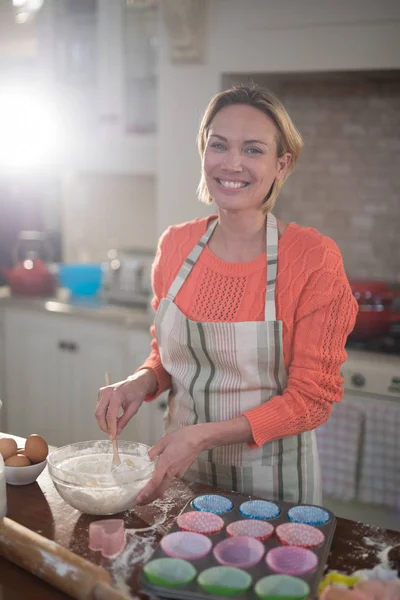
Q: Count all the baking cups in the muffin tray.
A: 12